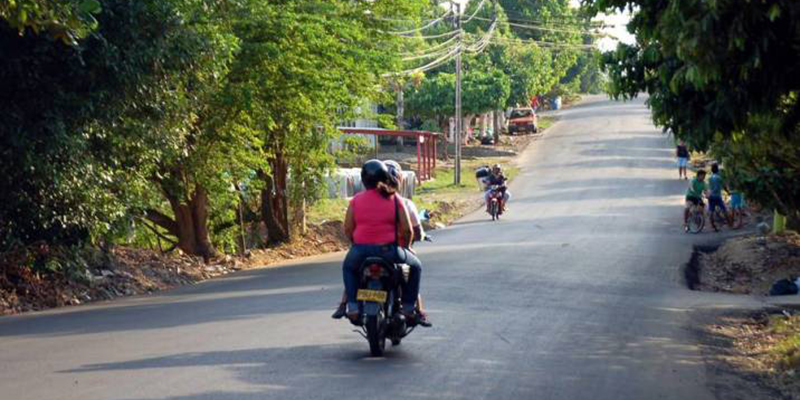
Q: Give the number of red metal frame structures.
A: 1